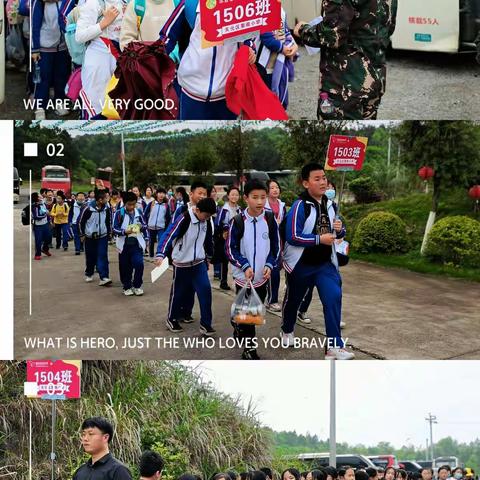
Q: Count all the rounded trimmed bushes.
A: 2